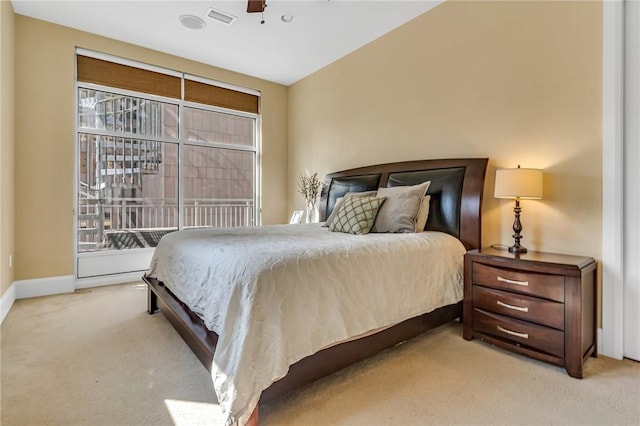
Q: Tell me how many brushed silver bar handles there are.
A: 3